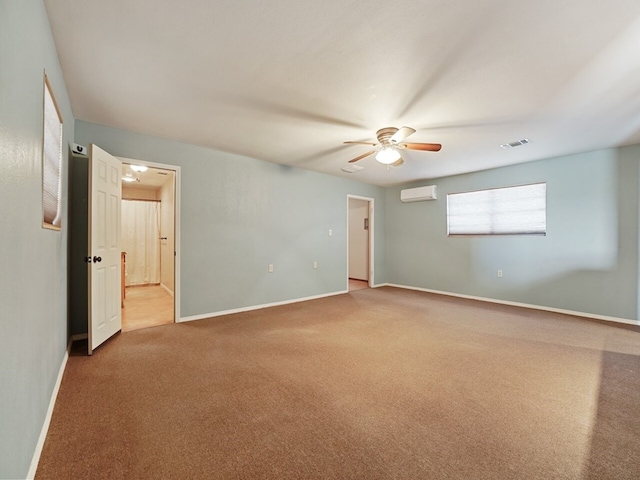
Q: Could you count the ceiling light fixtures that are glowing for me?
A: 3